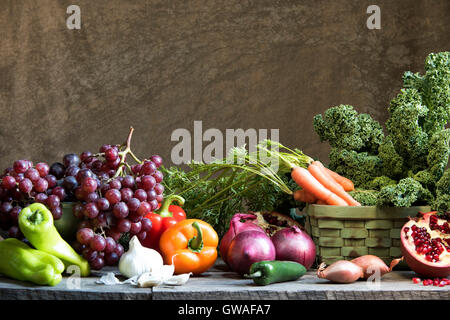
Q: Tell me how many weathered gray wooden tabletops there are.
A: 1